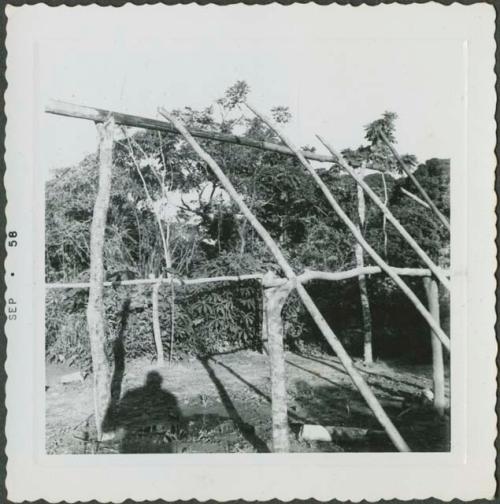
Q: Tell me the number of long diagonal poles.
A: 4